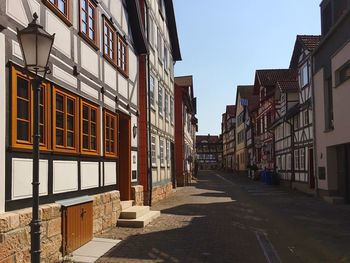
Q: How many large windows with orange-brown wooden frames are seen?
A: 4